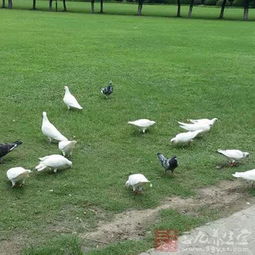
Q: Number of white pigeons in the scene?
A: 12